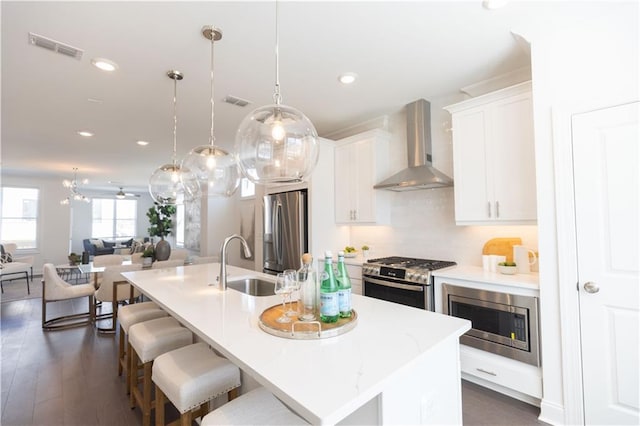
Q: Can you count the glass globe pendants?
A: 3